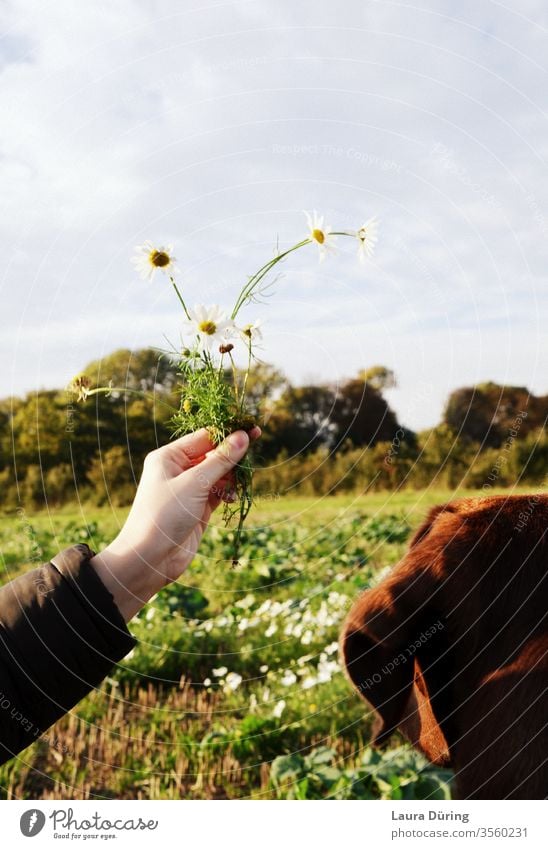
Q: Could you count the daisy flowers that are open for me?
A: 5